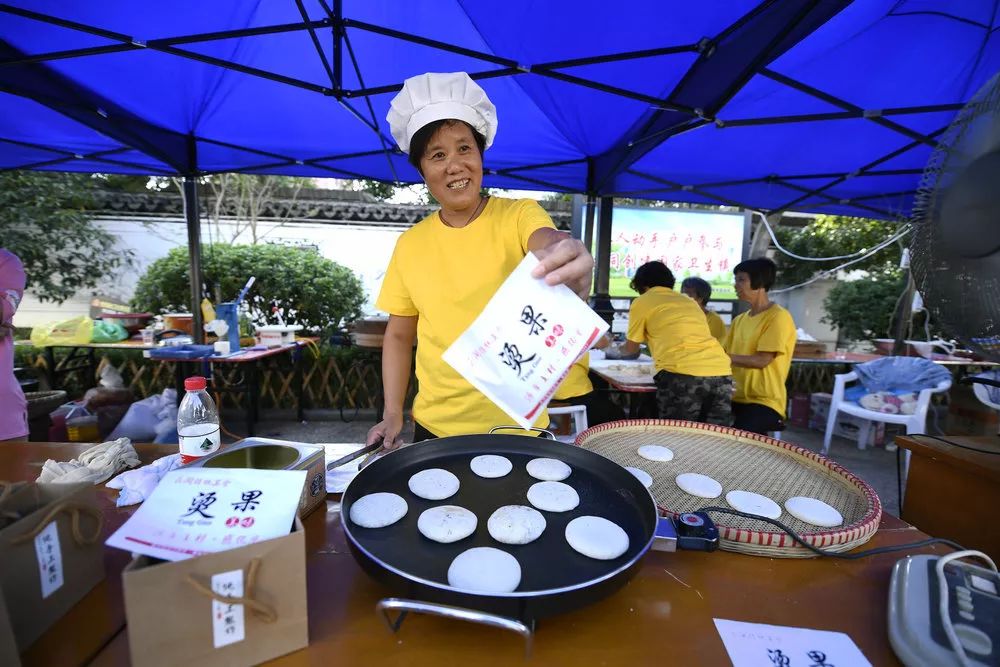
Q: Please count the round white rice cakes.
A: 14